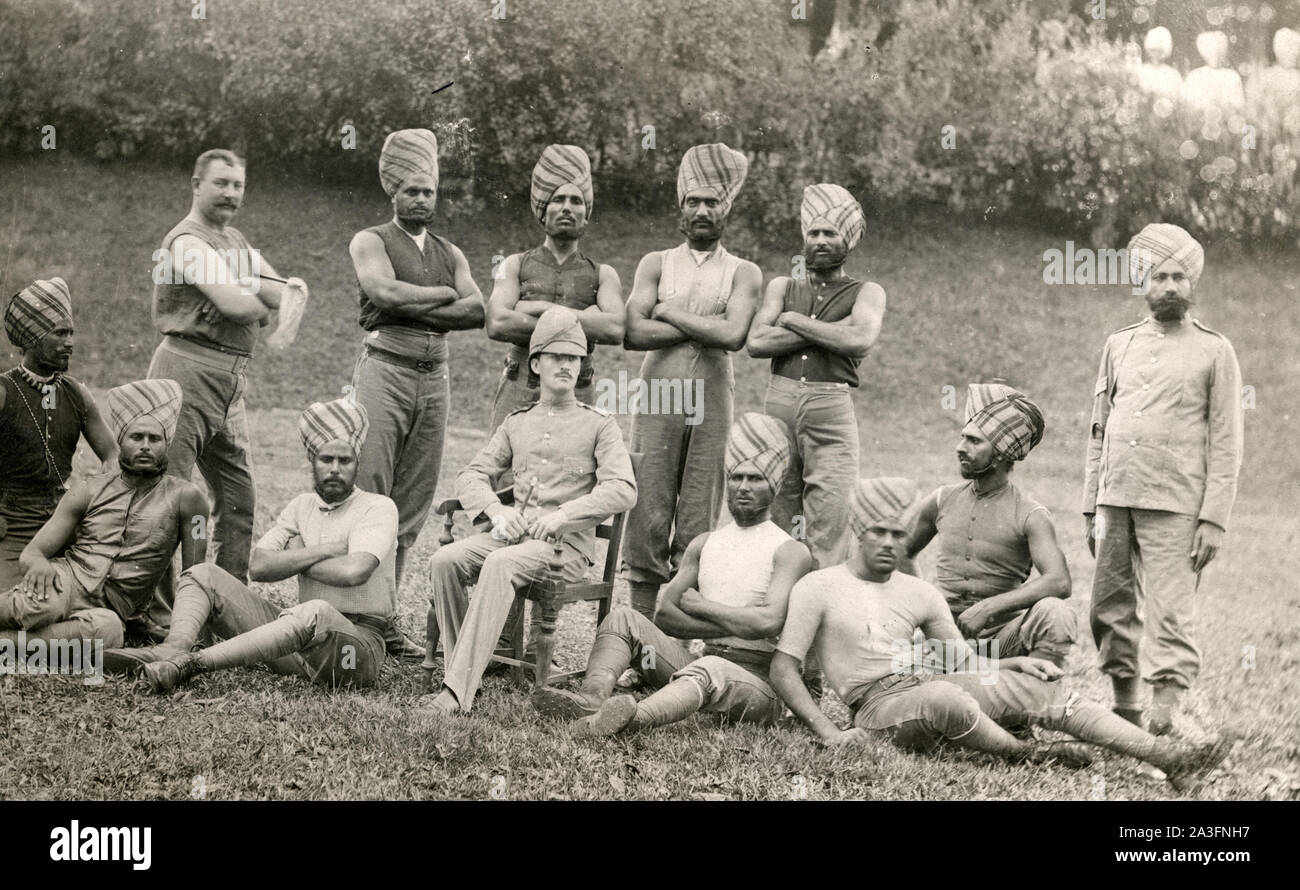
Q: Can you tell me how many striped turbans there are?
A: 11